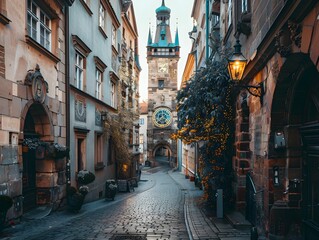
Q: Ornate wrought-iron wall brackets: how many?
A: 1